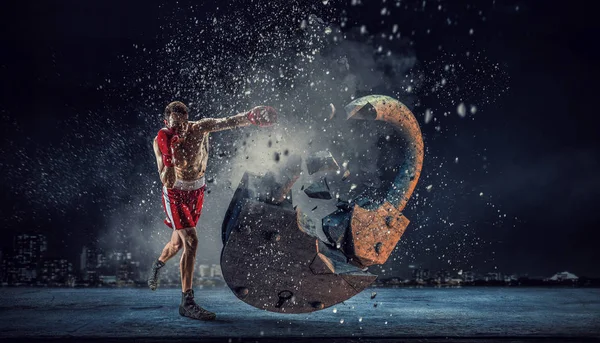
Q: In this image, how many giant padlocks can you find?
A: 1